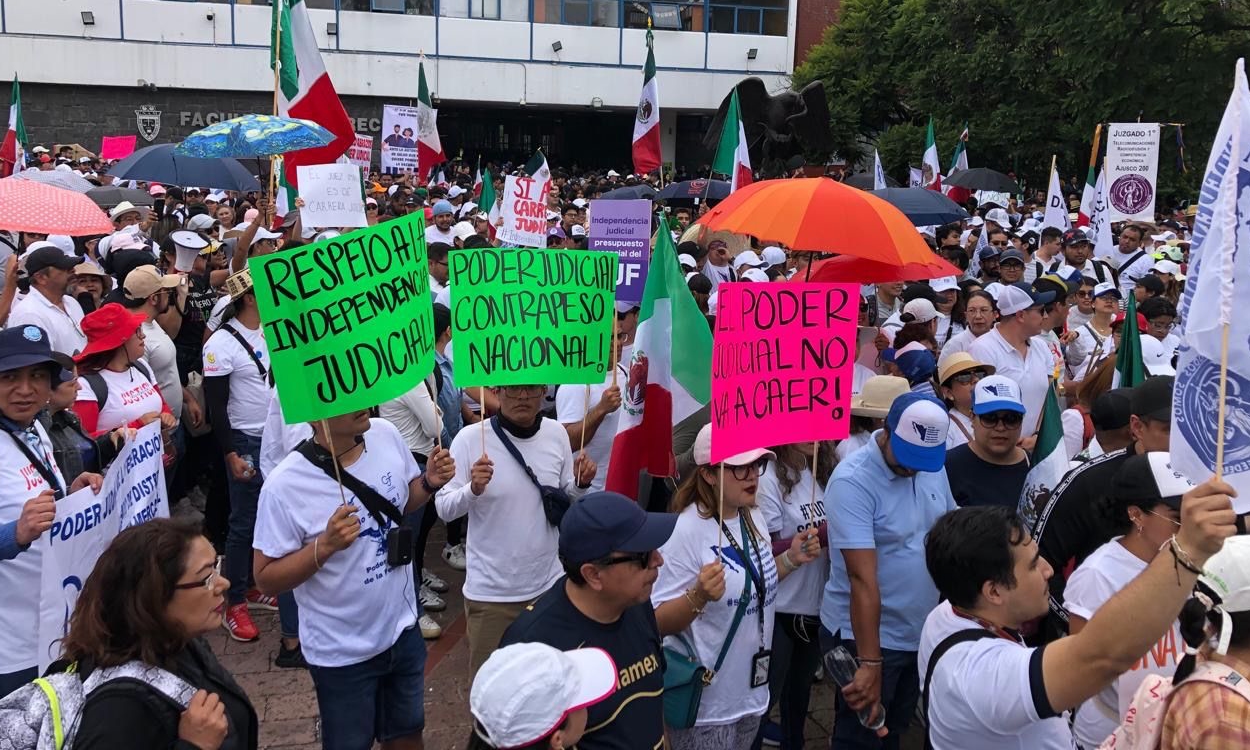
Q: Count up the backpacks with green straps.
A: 1